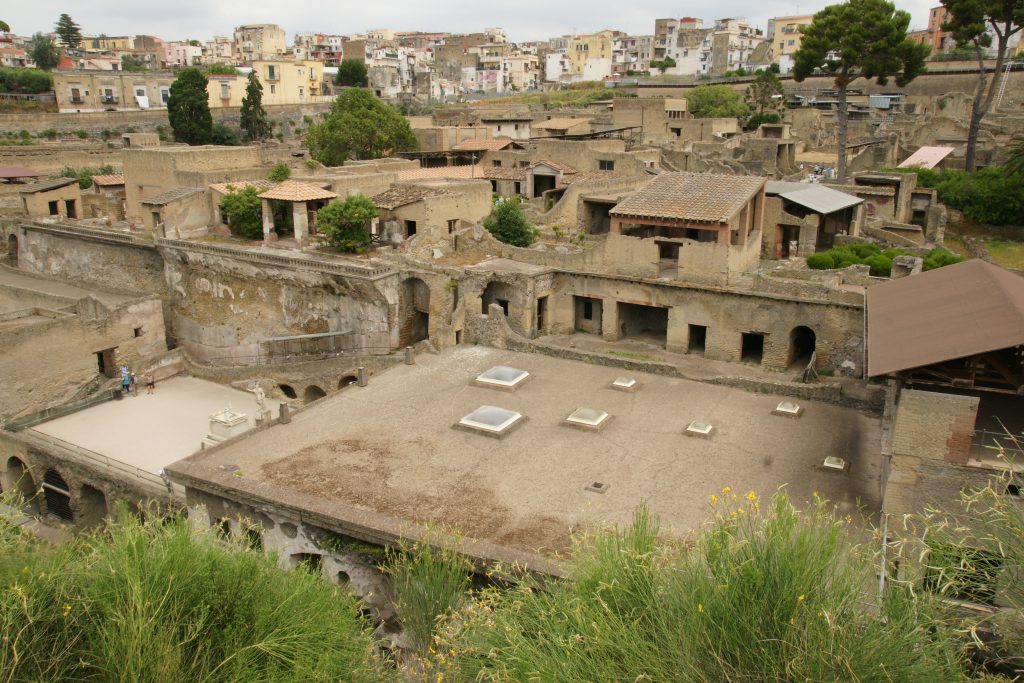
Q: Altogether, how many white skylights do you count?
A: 7